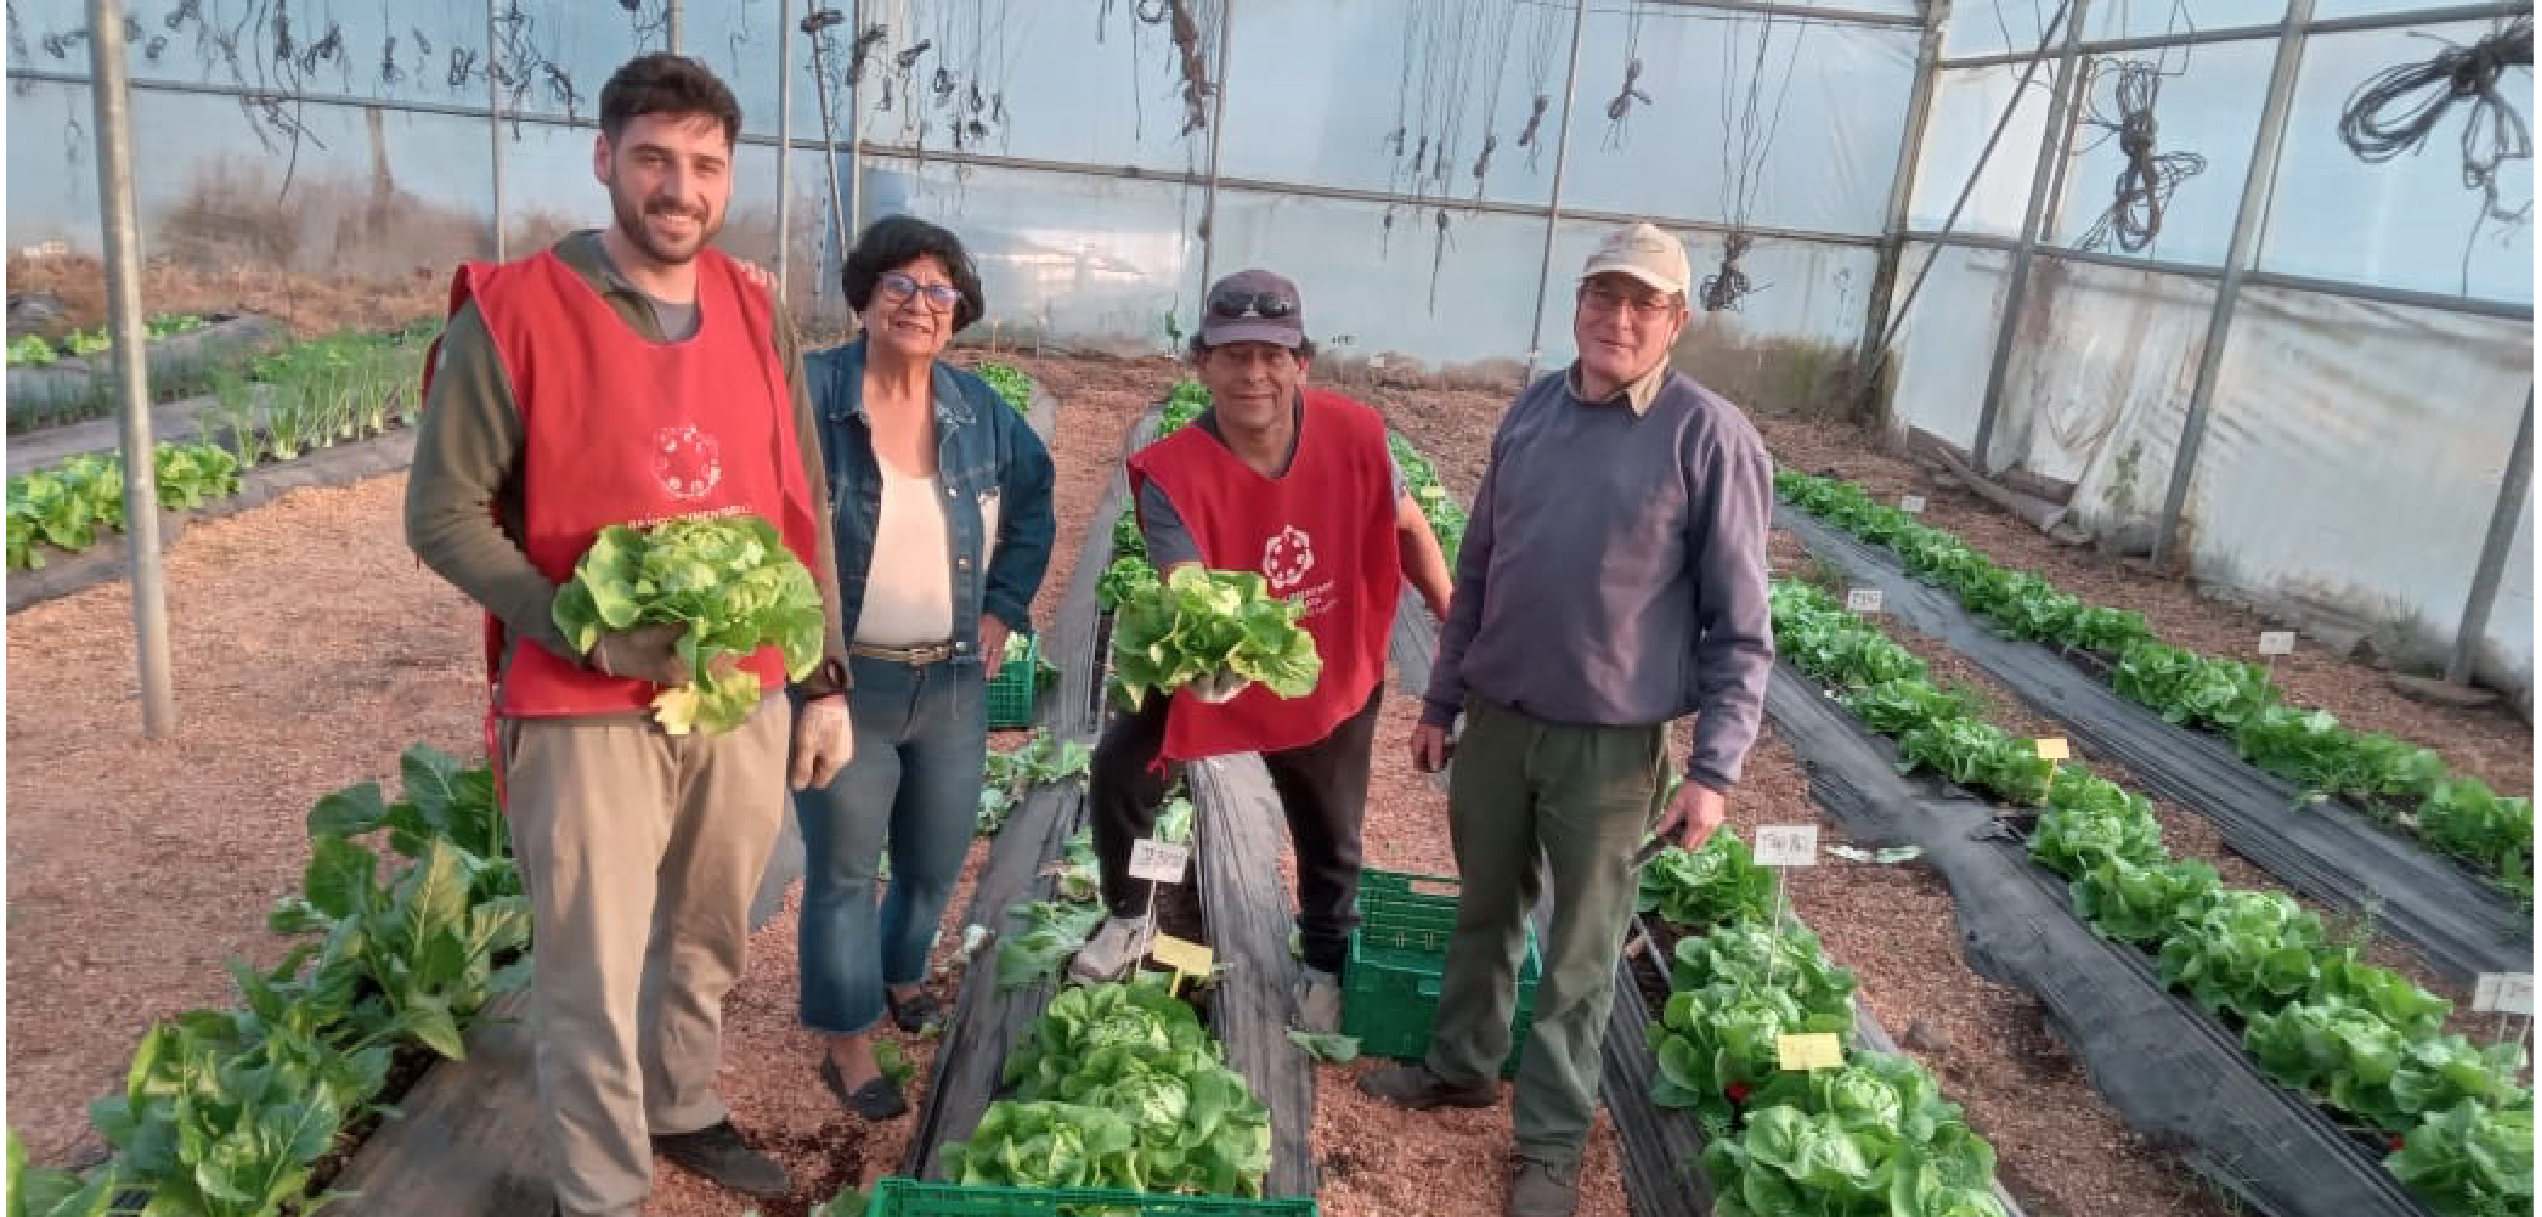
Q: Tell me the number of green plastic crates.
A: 3